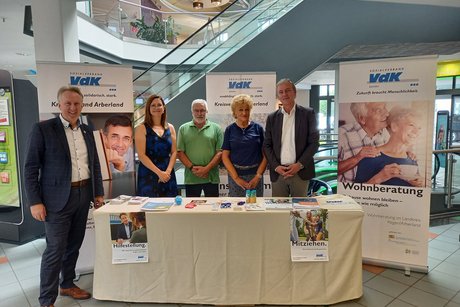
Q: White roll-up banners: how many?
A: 3